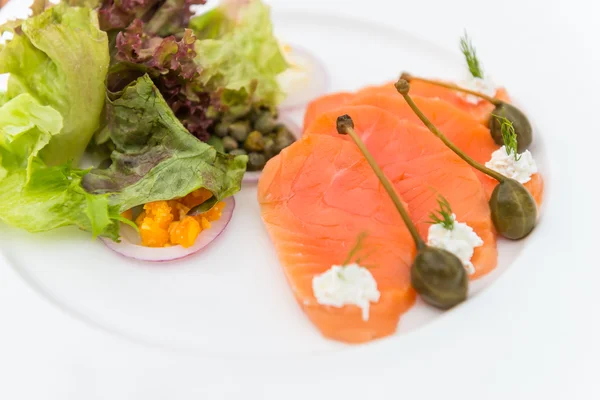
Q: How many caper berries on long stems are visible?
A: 3